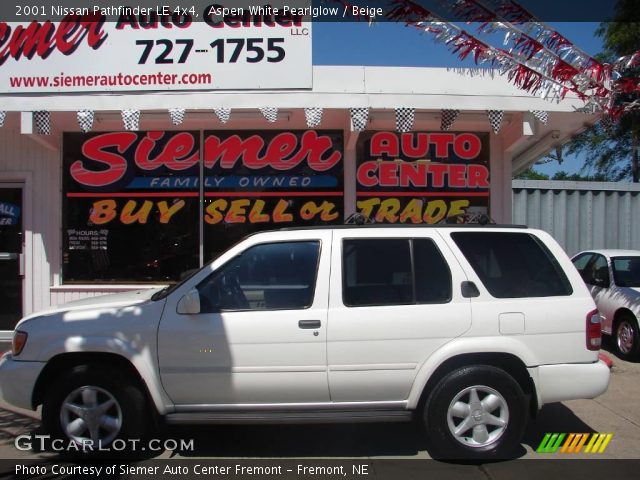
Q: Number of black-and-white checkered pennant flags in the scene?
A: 13